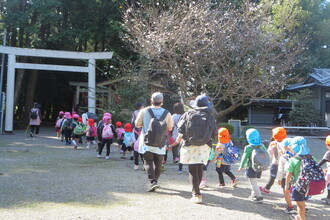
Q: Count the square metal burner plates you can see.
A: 0